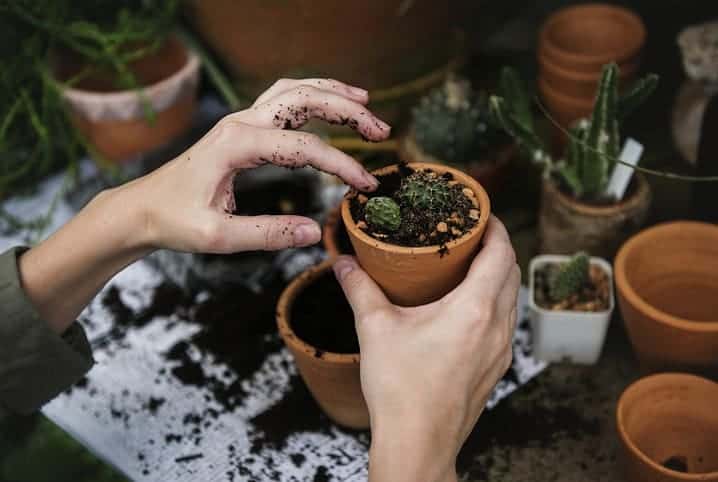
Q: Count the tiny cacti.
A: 3